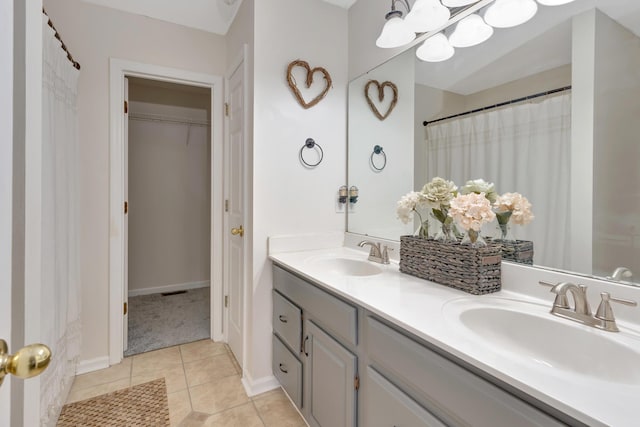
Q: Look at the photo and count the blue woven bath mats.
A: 0